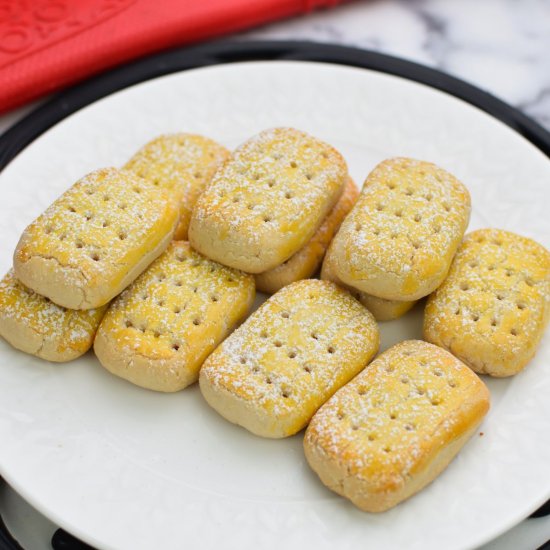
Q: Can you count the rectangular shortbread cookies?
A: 11